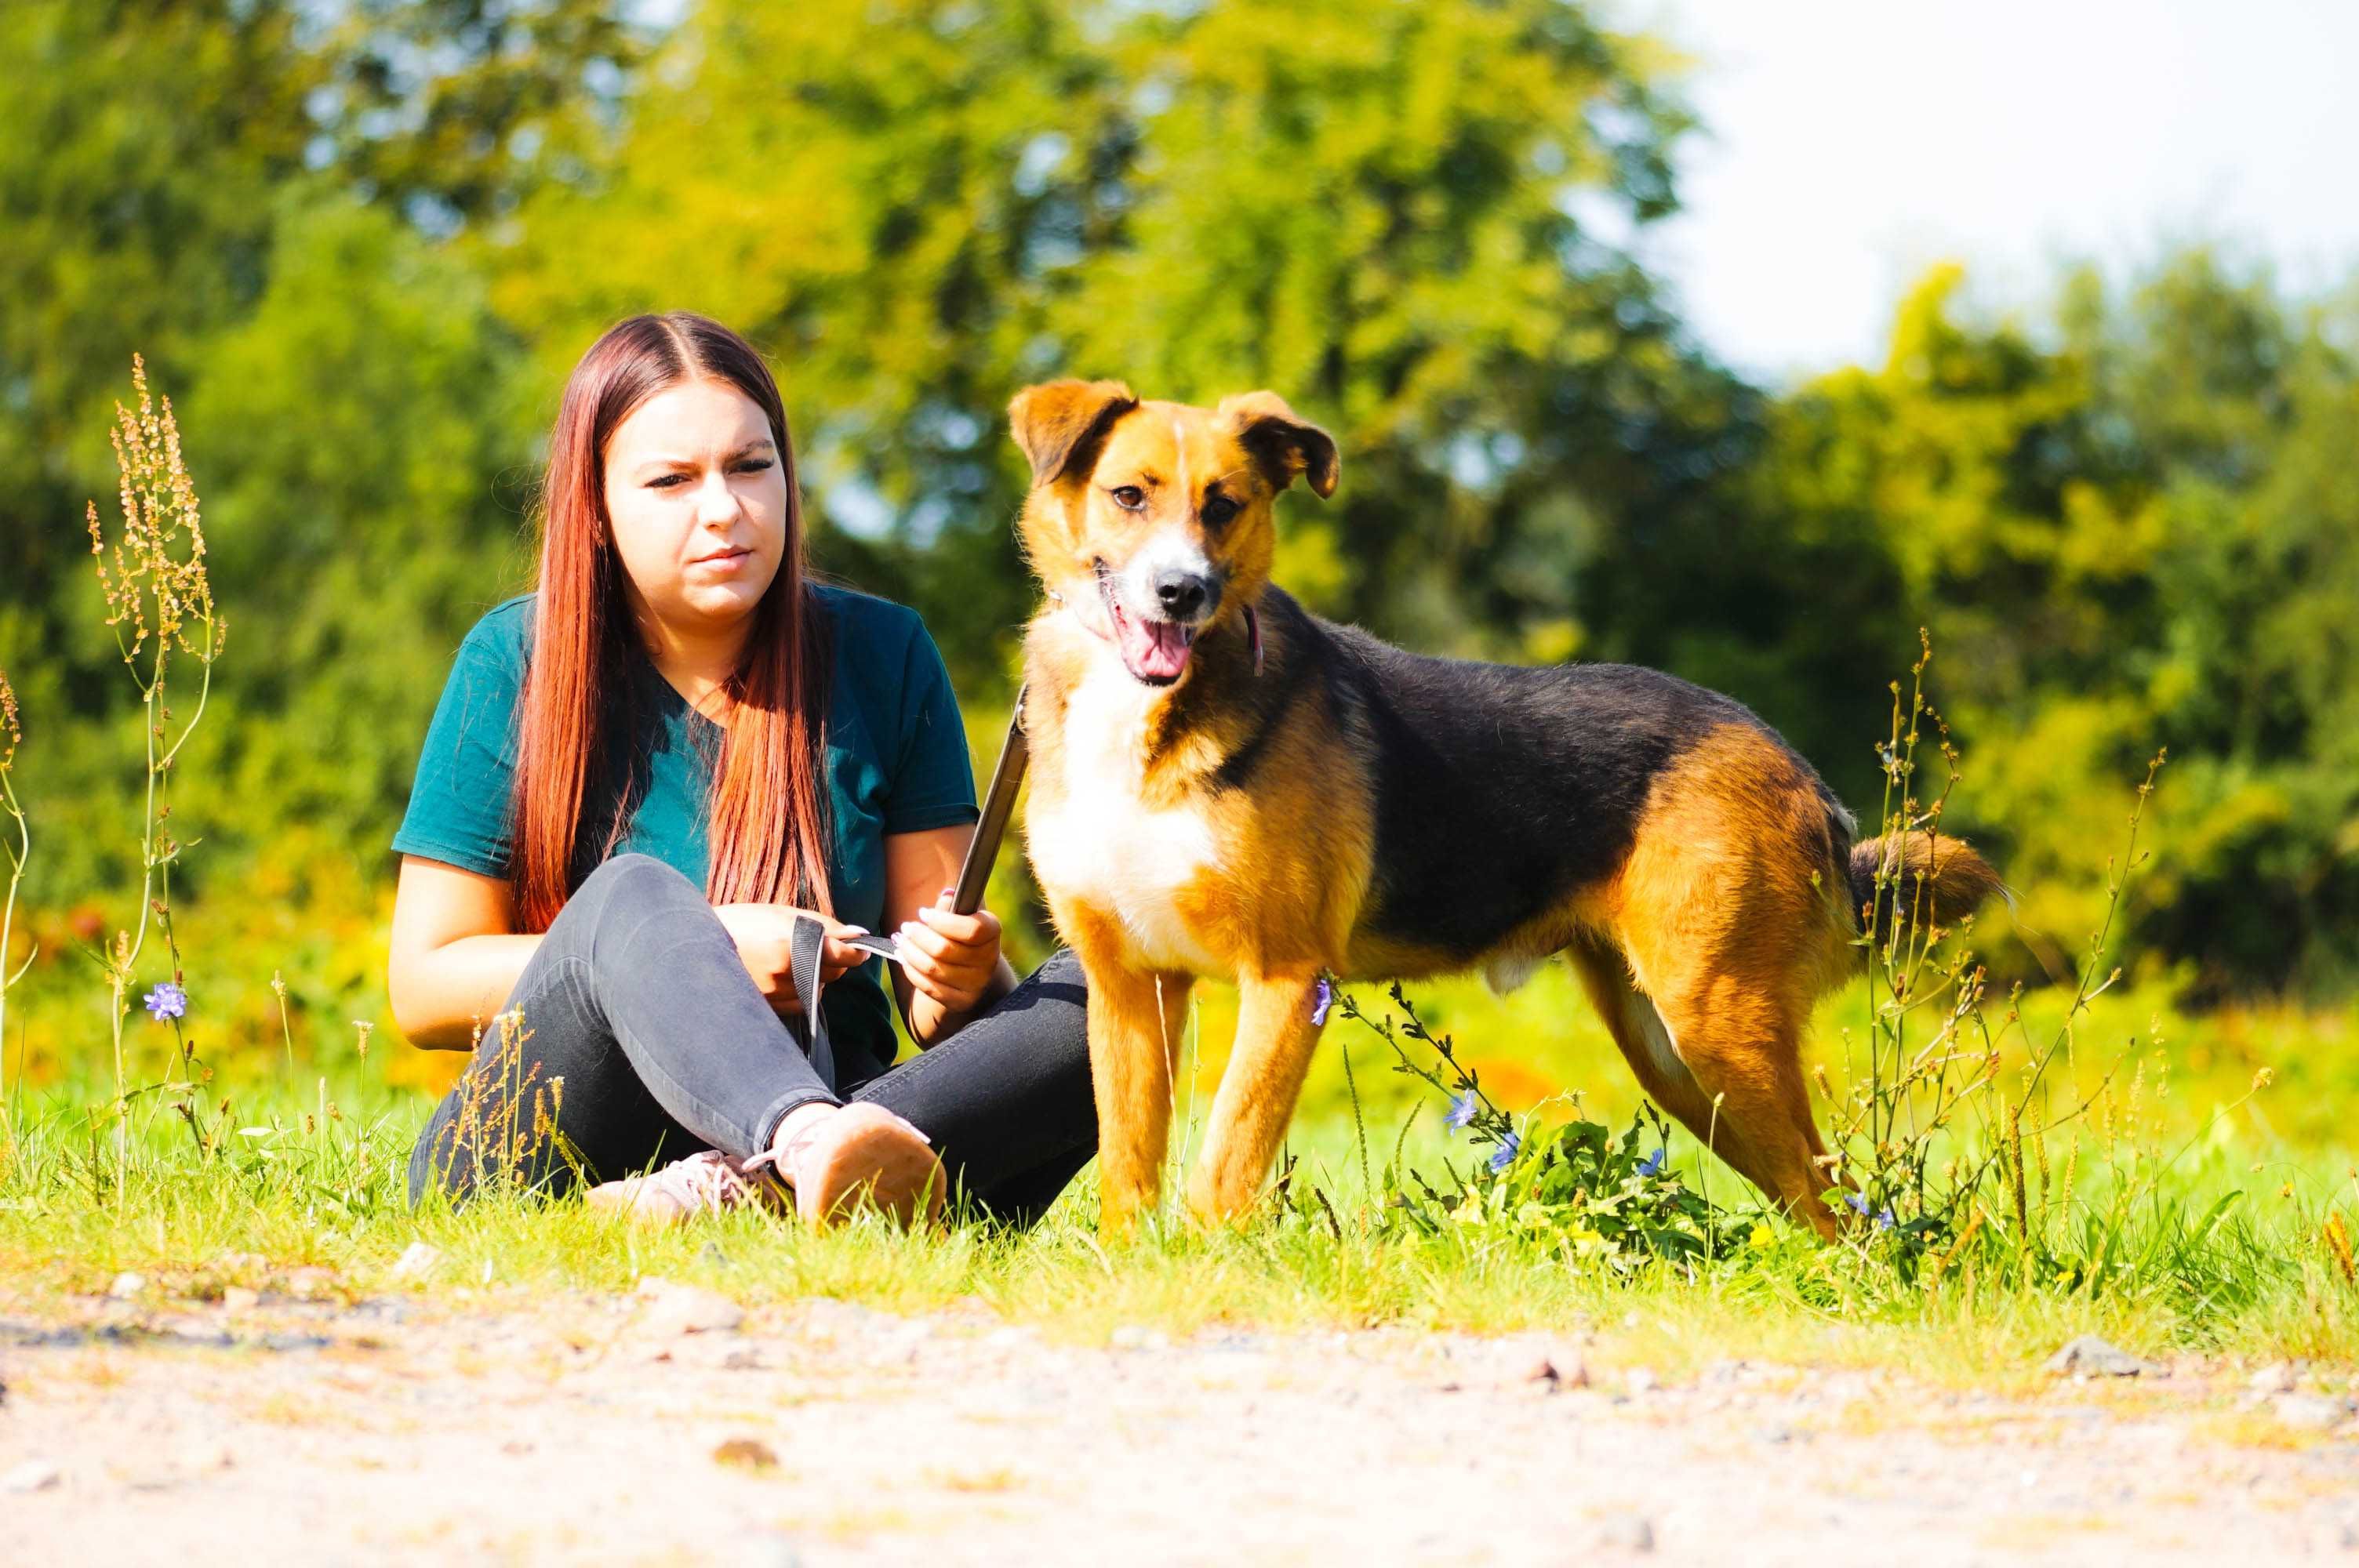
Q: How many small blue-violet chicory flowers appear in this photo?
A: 7